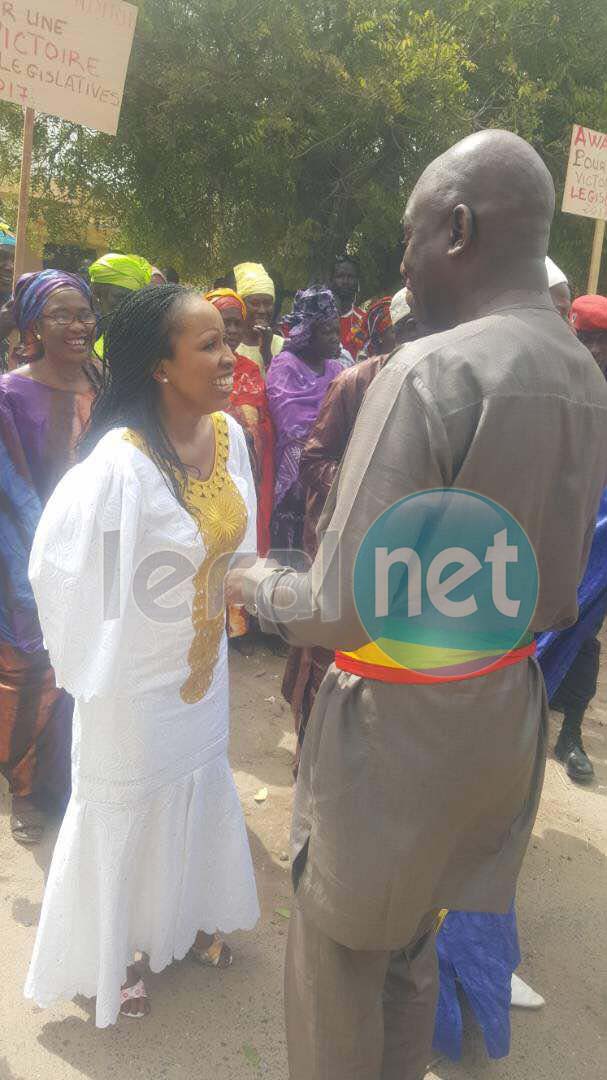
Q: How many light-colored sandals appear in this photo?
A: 2